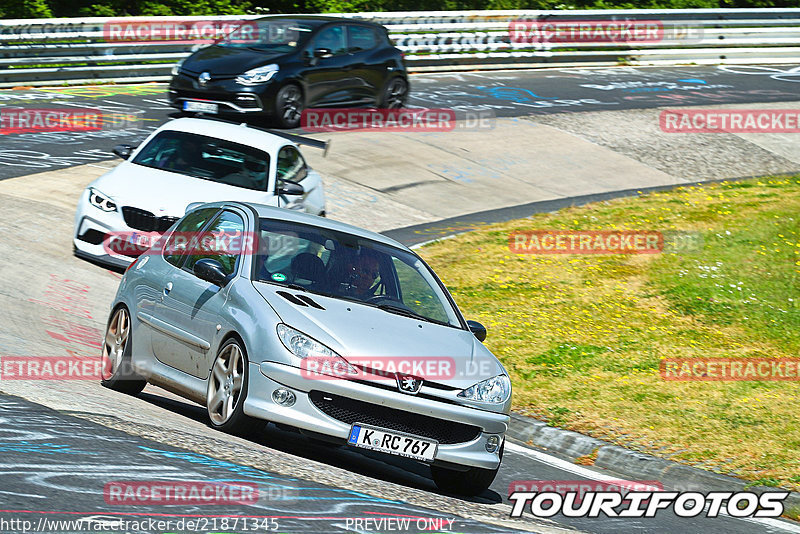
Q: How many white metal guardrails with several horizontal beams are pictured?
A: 1